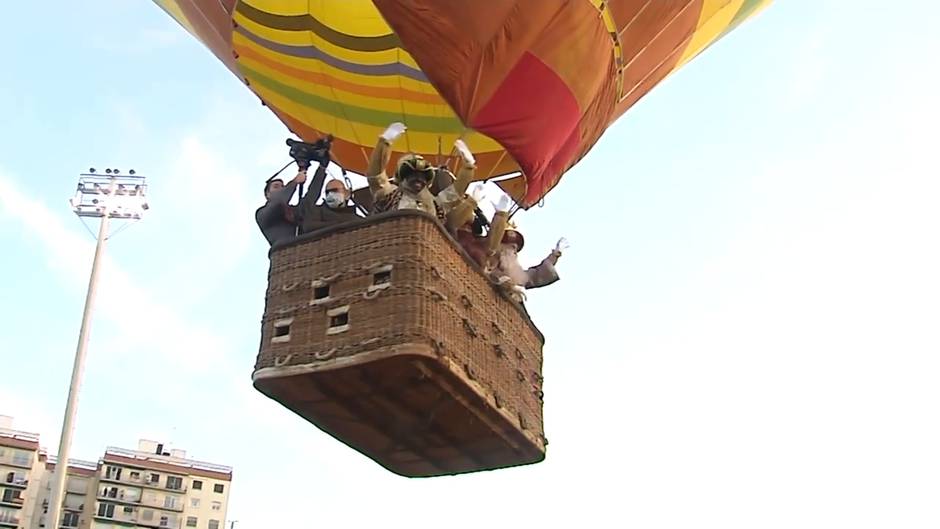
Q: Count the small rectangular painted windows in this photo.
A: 4